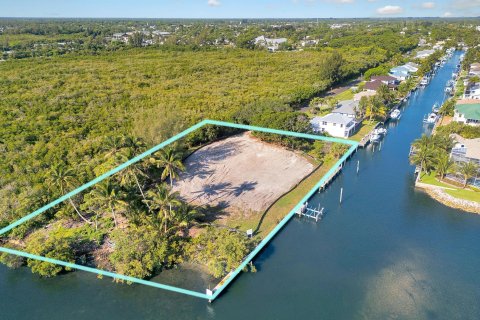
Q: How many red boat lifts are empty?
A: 0